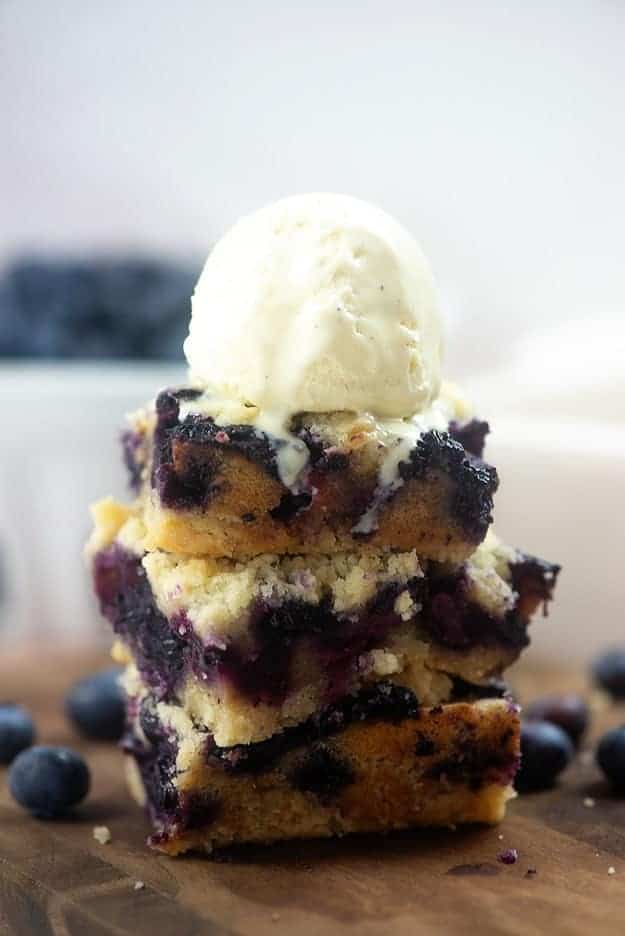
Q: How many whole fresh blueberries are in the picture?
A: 7